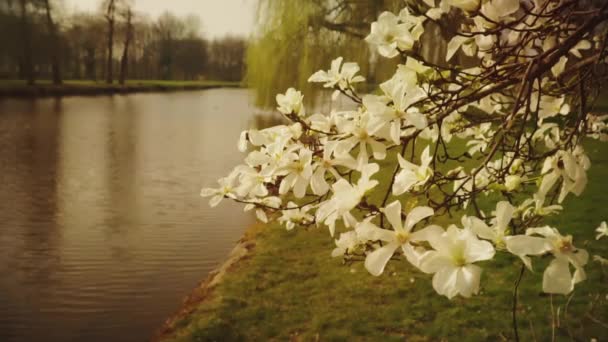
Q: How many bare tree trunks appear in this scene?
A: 4